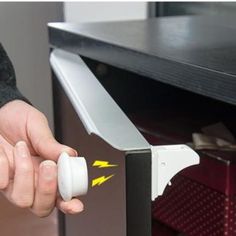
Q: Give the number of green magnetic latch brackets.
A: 0